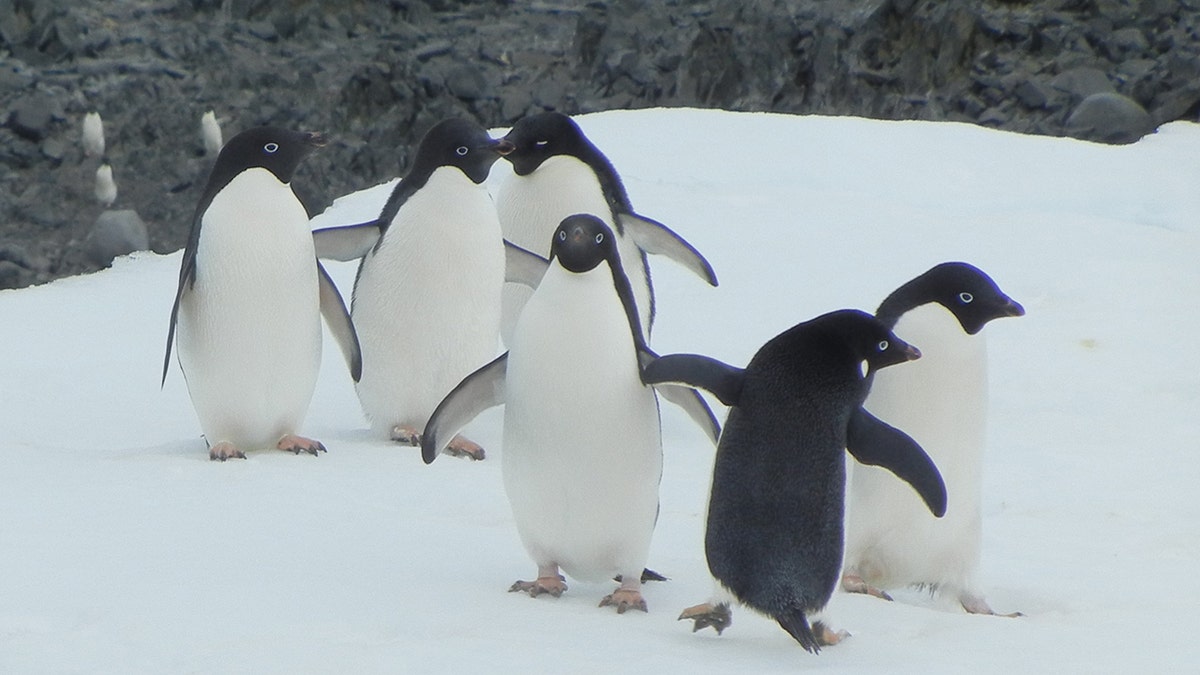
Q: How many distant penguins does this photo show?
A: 3